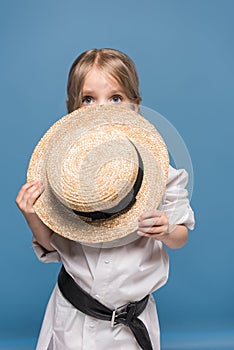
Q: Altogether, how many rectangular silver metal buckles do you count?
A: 1